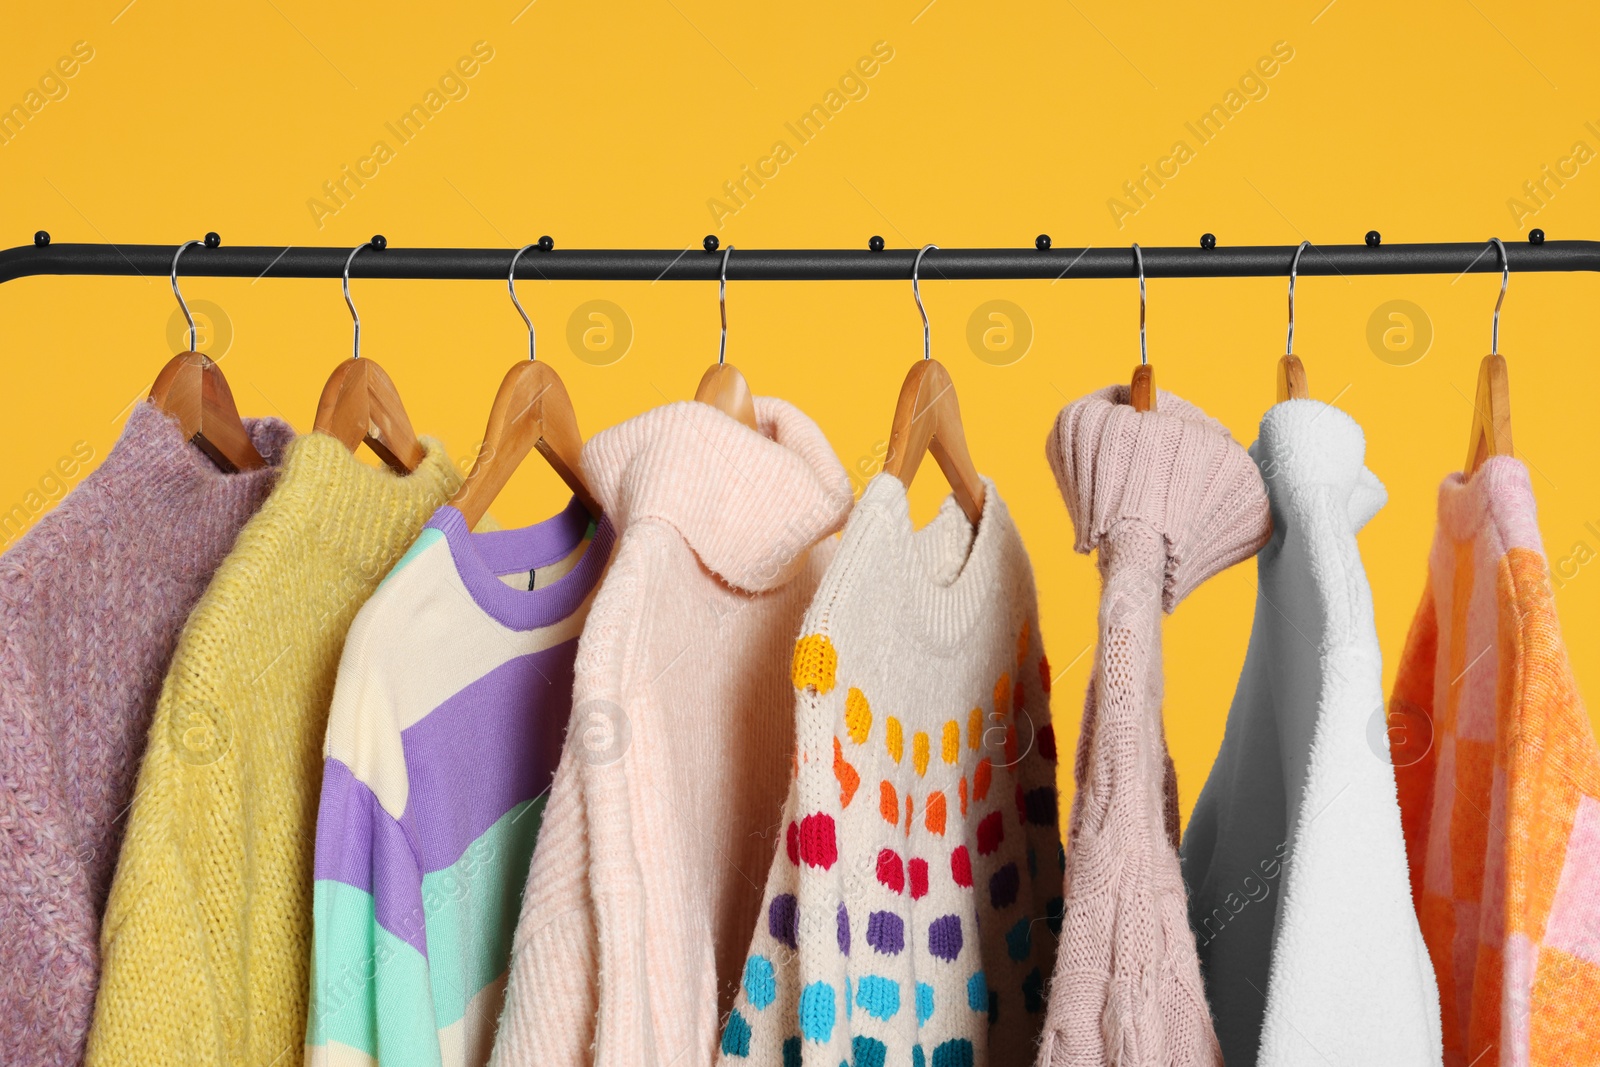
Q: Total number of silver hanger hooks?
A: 8